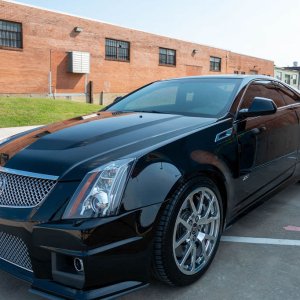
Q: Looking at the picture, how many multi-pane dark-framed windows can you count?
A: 4